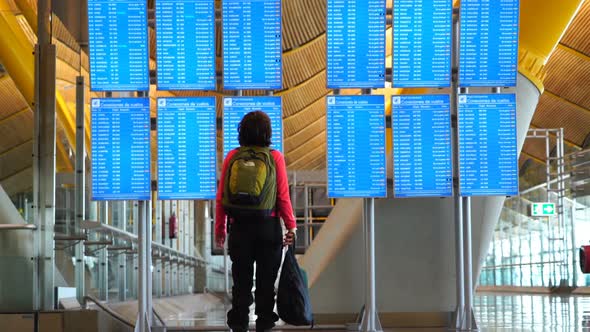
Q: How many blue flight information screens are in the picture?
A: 12